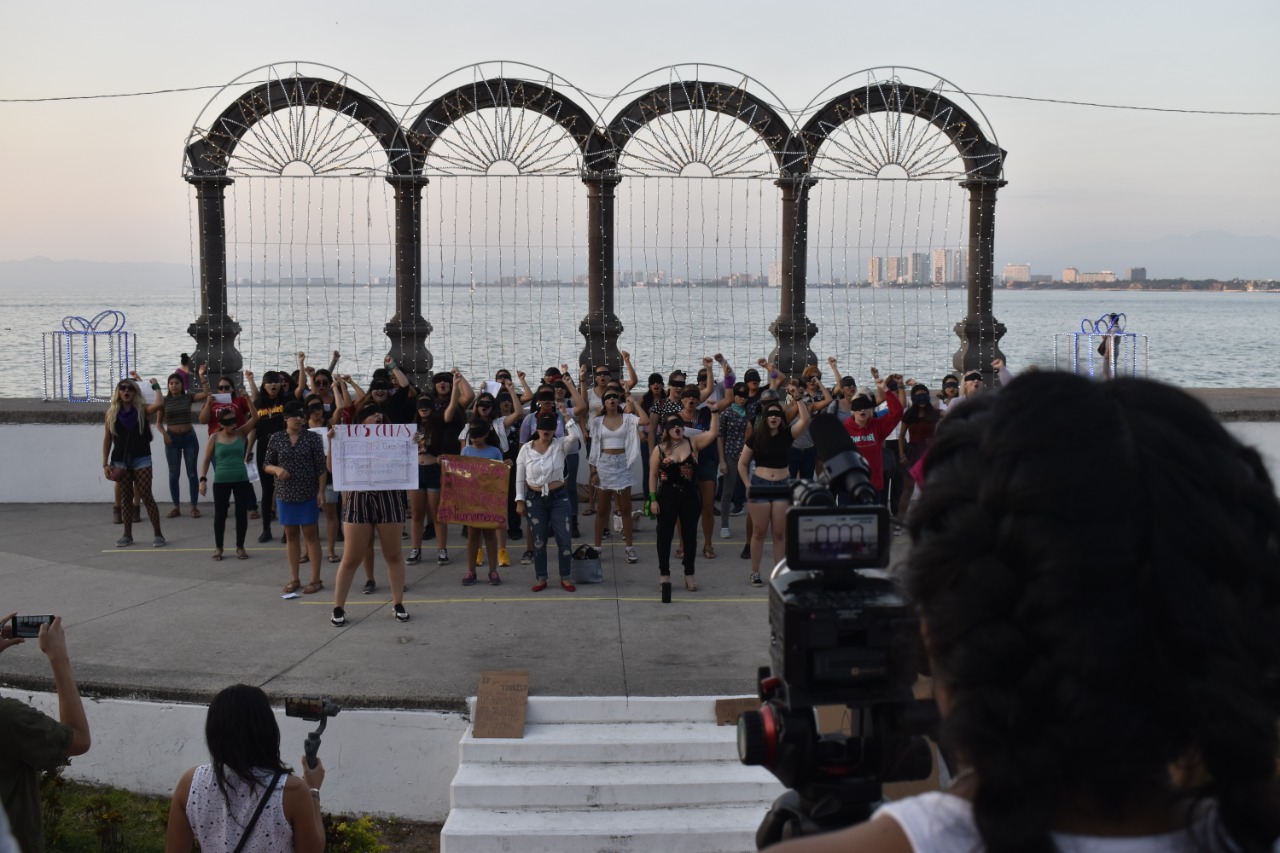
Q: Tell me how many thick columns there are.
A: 5